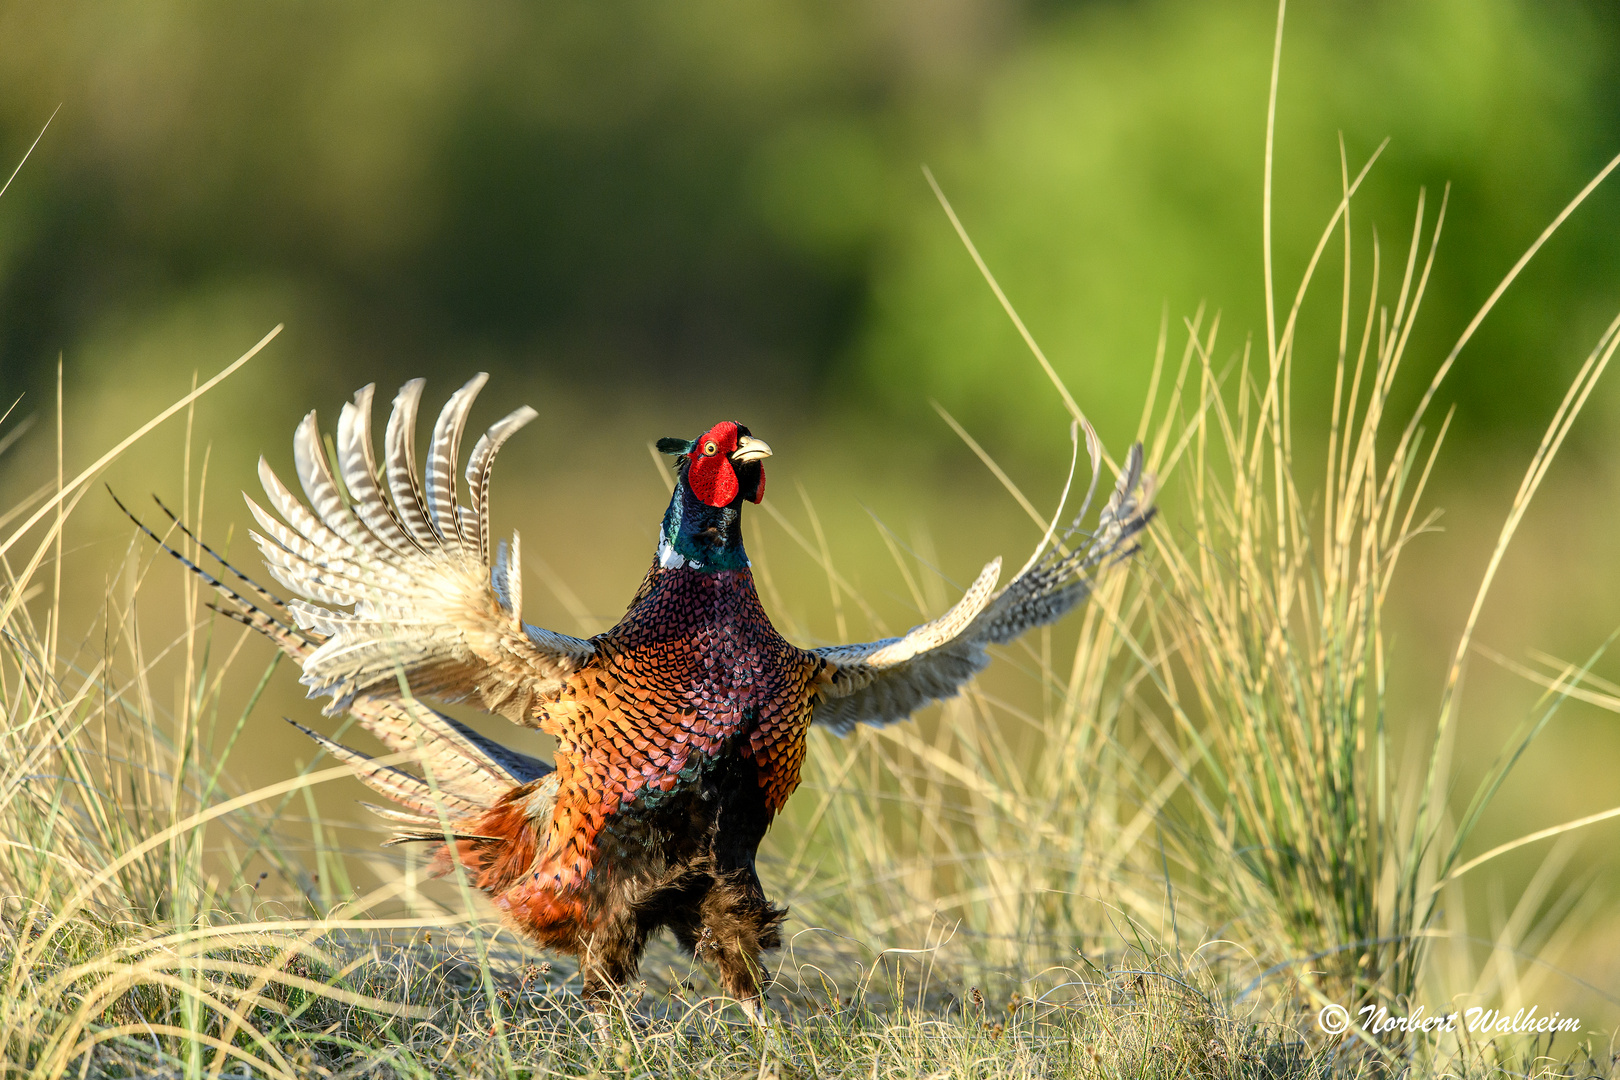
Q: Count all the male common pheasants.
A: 1